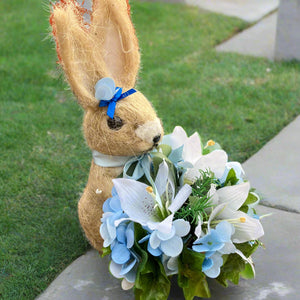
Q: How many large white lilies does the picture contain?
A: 3